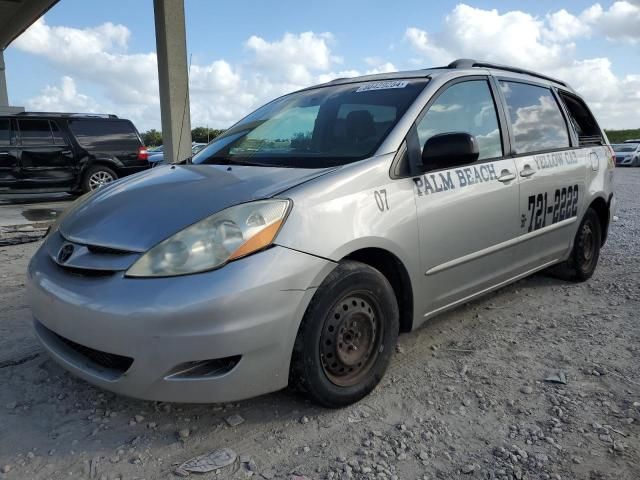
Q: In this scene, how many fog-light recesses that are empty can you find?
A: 1